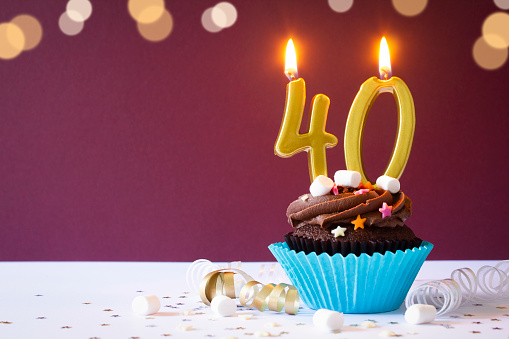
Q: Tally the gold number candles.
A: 2